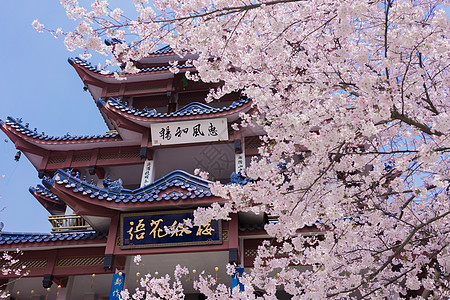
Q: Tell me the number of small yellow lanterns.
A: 11